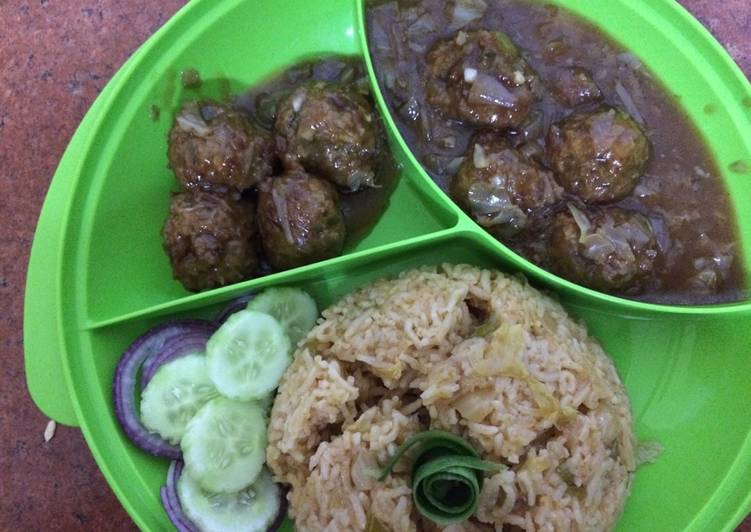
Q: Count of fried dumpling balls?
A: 8